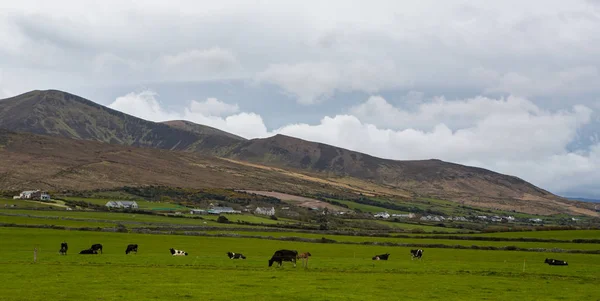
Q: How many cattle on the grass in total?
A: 11